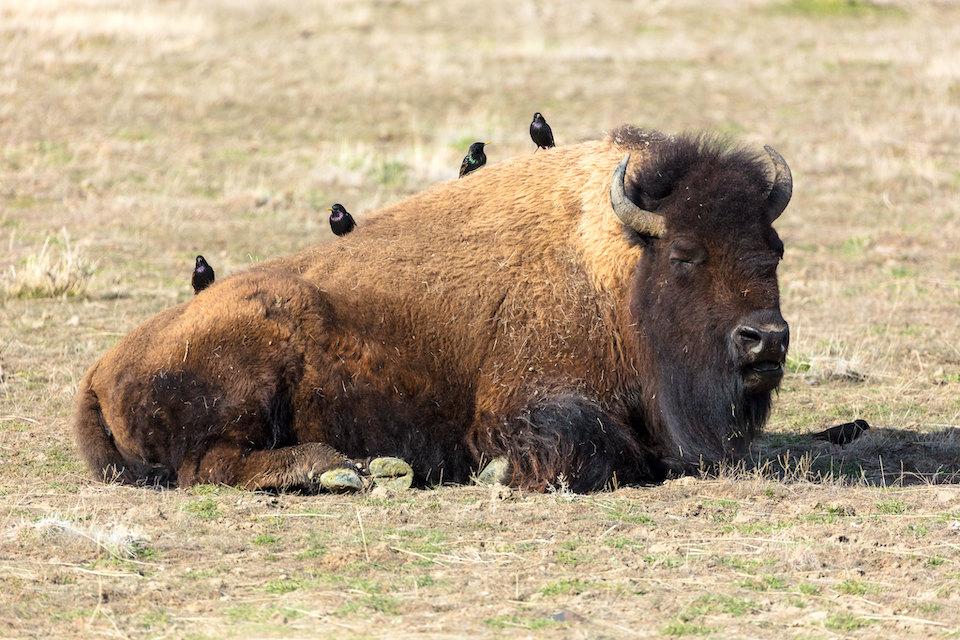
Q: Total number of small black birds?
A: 5